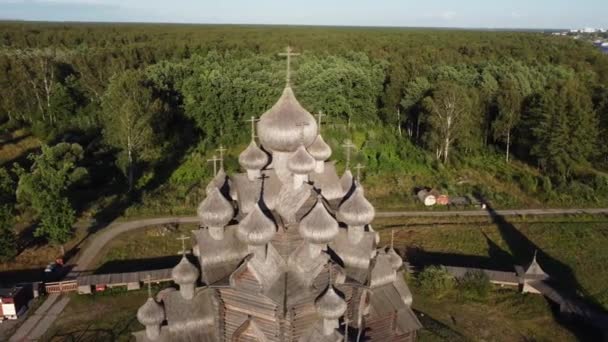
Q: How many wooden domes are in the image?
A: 14